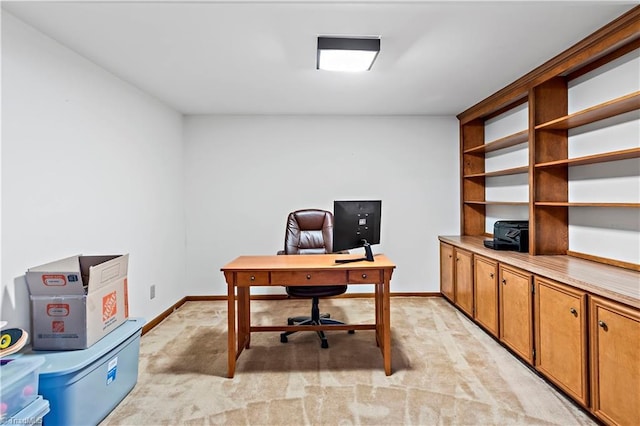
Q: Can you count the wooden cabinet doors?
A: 6